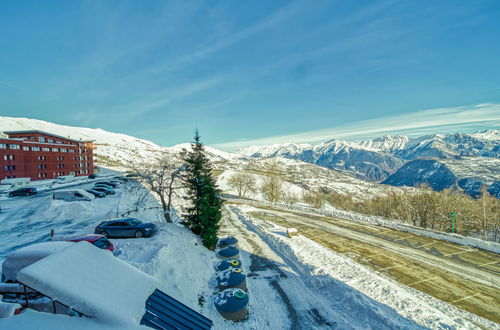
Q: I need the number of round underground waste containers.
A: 5